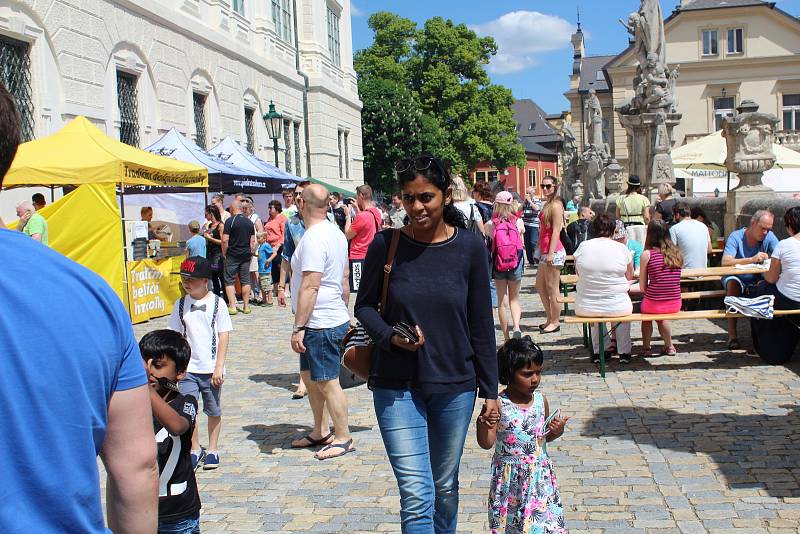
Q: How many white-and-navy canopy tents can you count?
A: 2